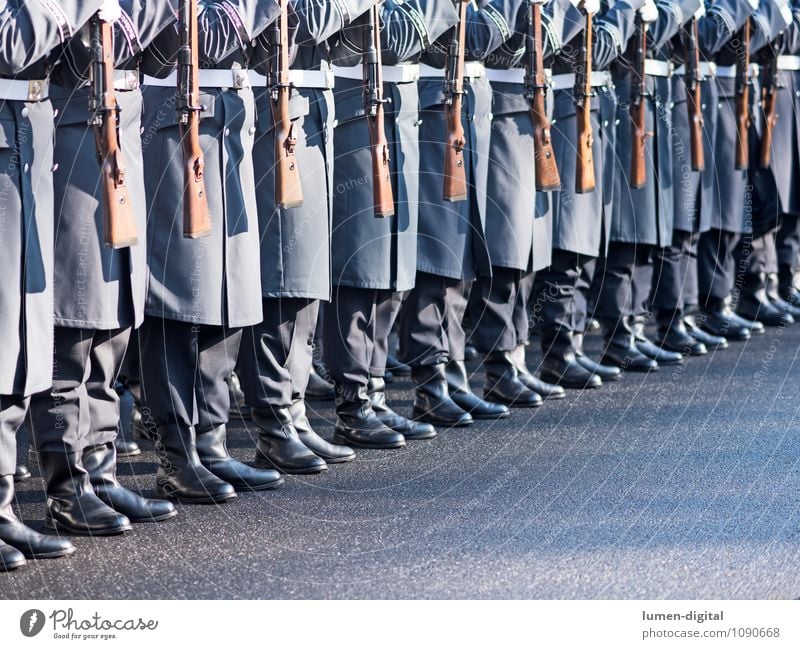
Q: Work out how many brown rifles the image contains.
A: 11